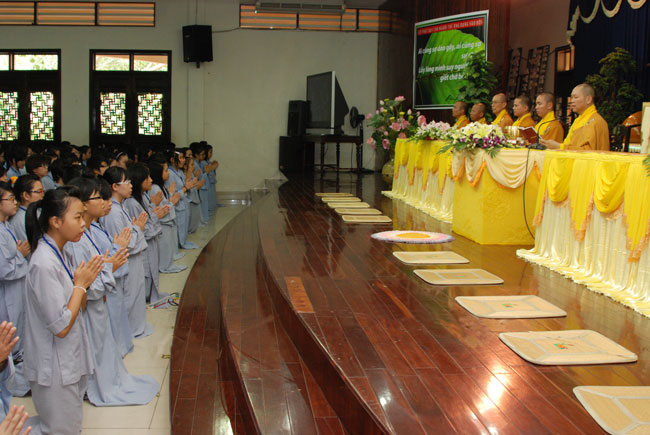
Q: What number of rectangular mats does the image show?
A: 10